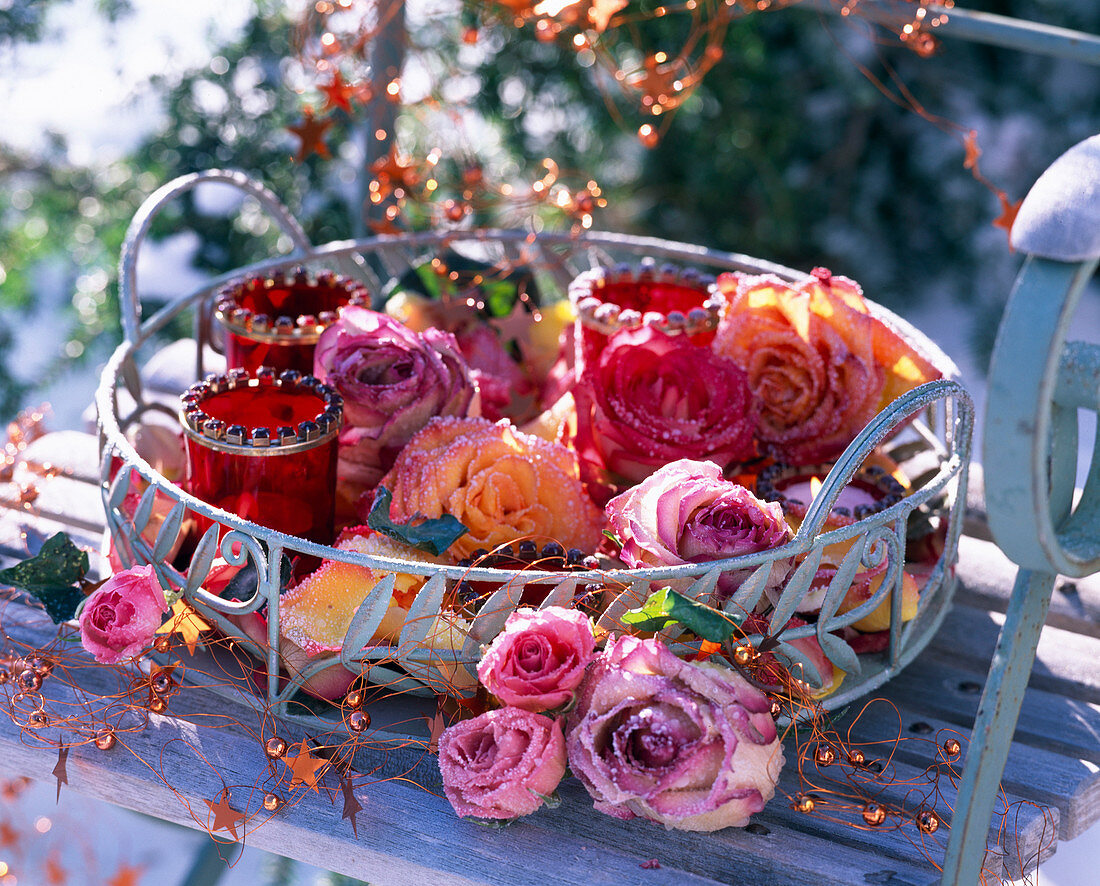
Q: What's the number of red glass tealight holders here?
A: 5